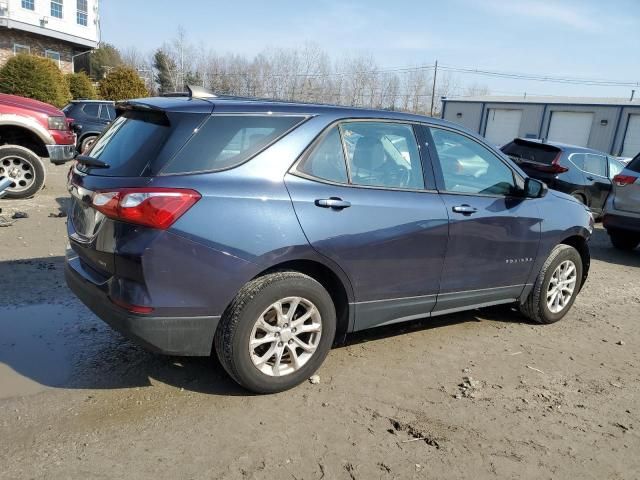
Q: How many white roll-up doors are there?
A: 3